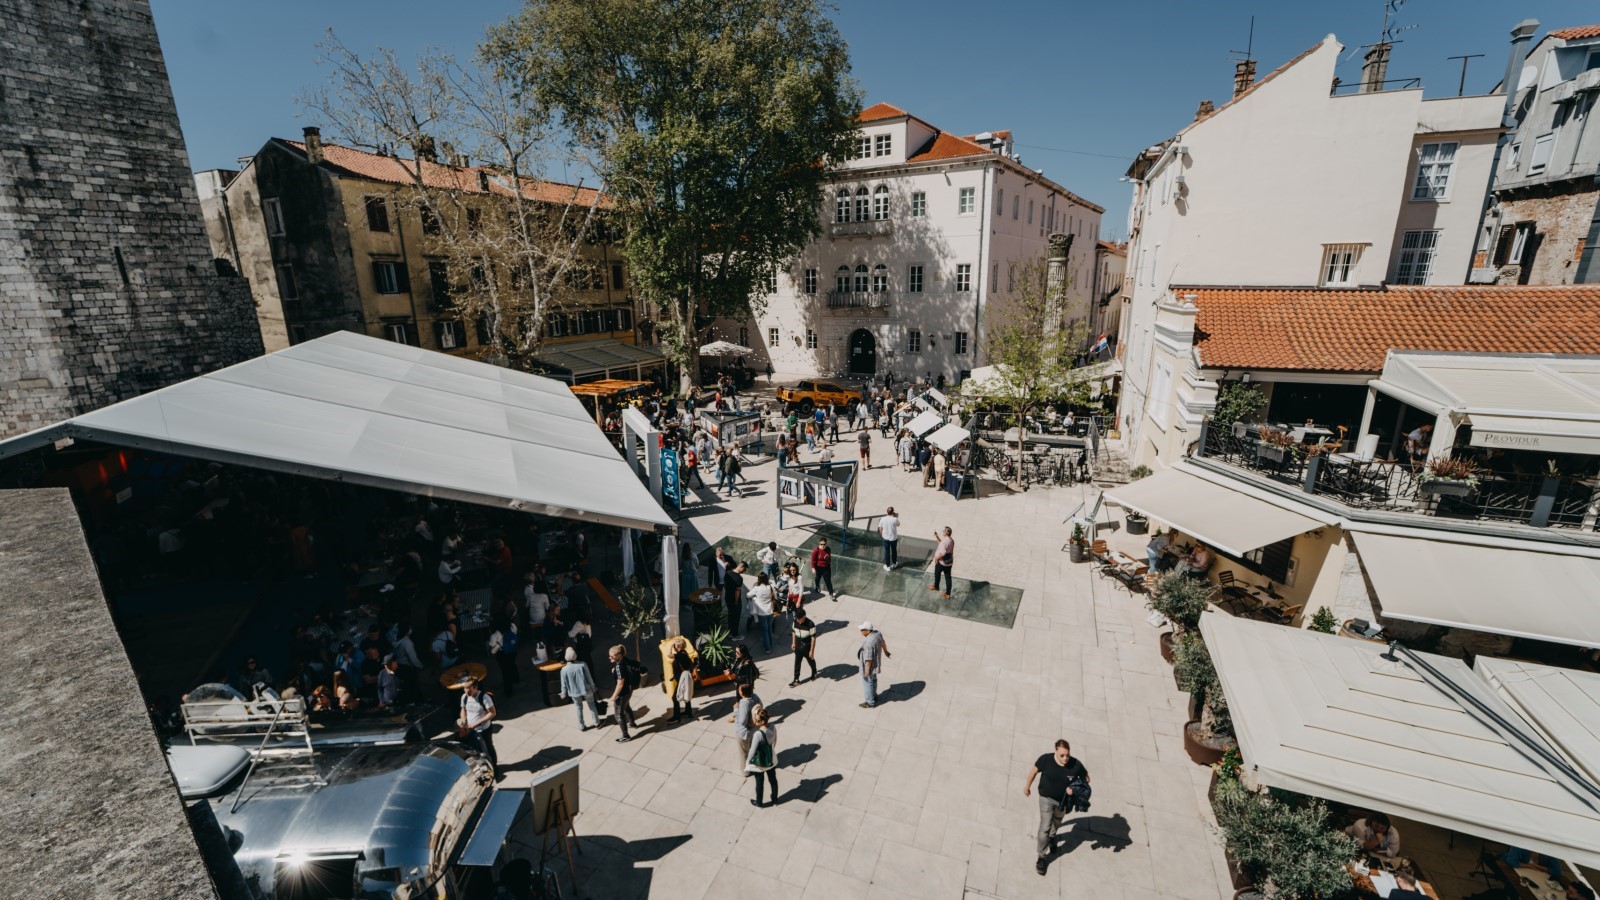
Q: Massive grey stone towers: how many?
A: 1